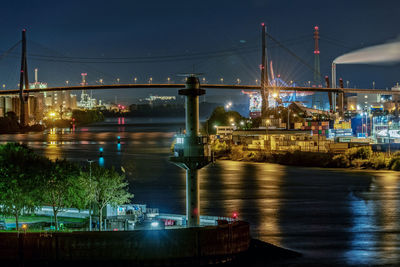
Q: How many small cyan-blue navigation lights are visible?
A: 2